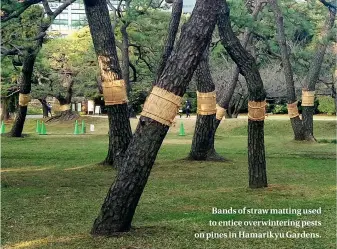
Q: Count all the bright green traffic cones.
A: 6